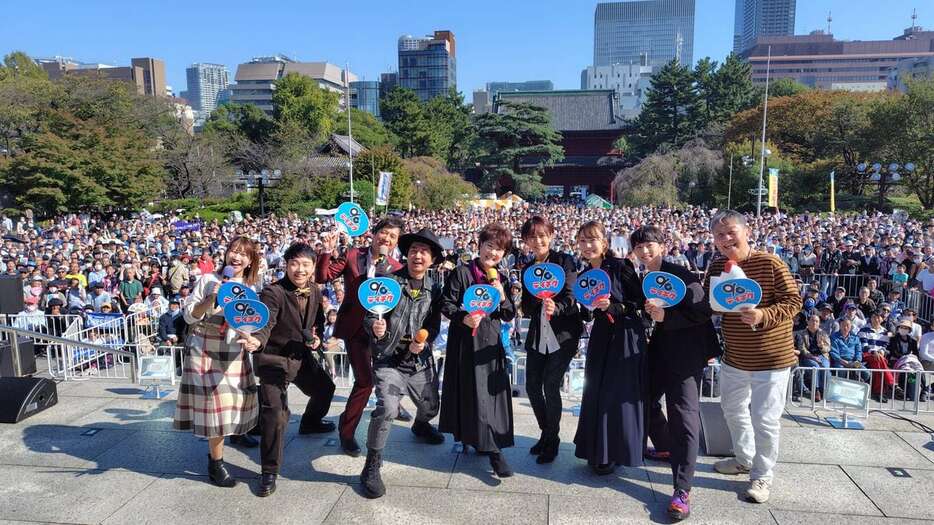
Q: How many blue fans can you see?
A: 9